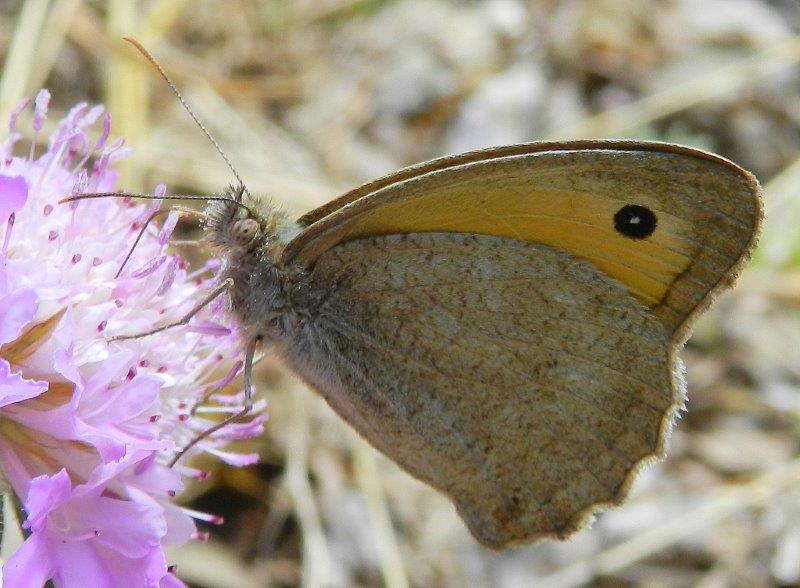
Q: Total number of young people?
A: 0